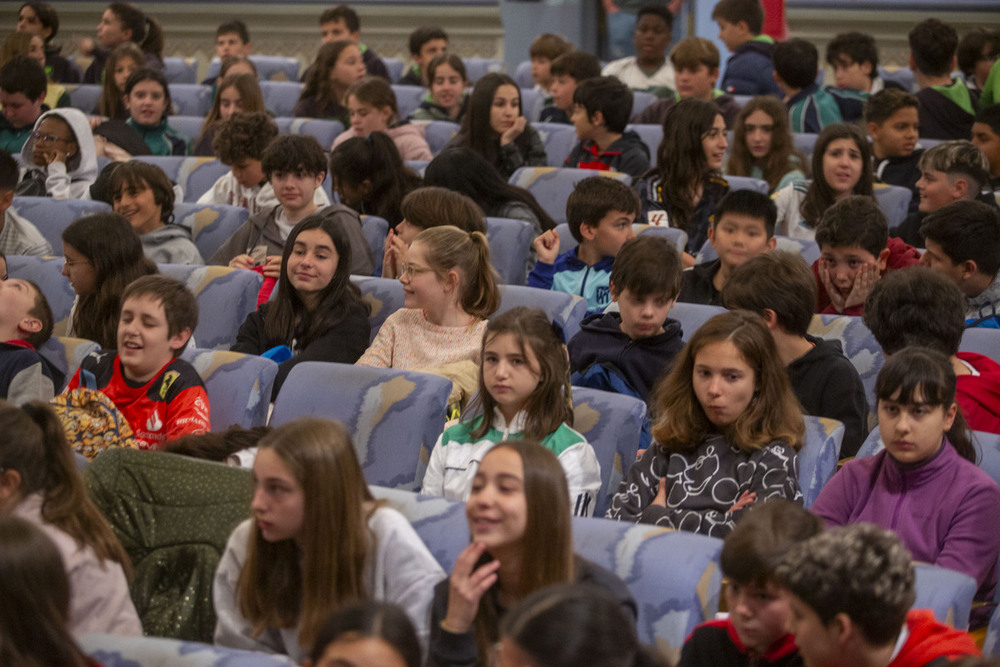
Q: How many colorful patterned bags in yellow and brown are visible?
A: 1